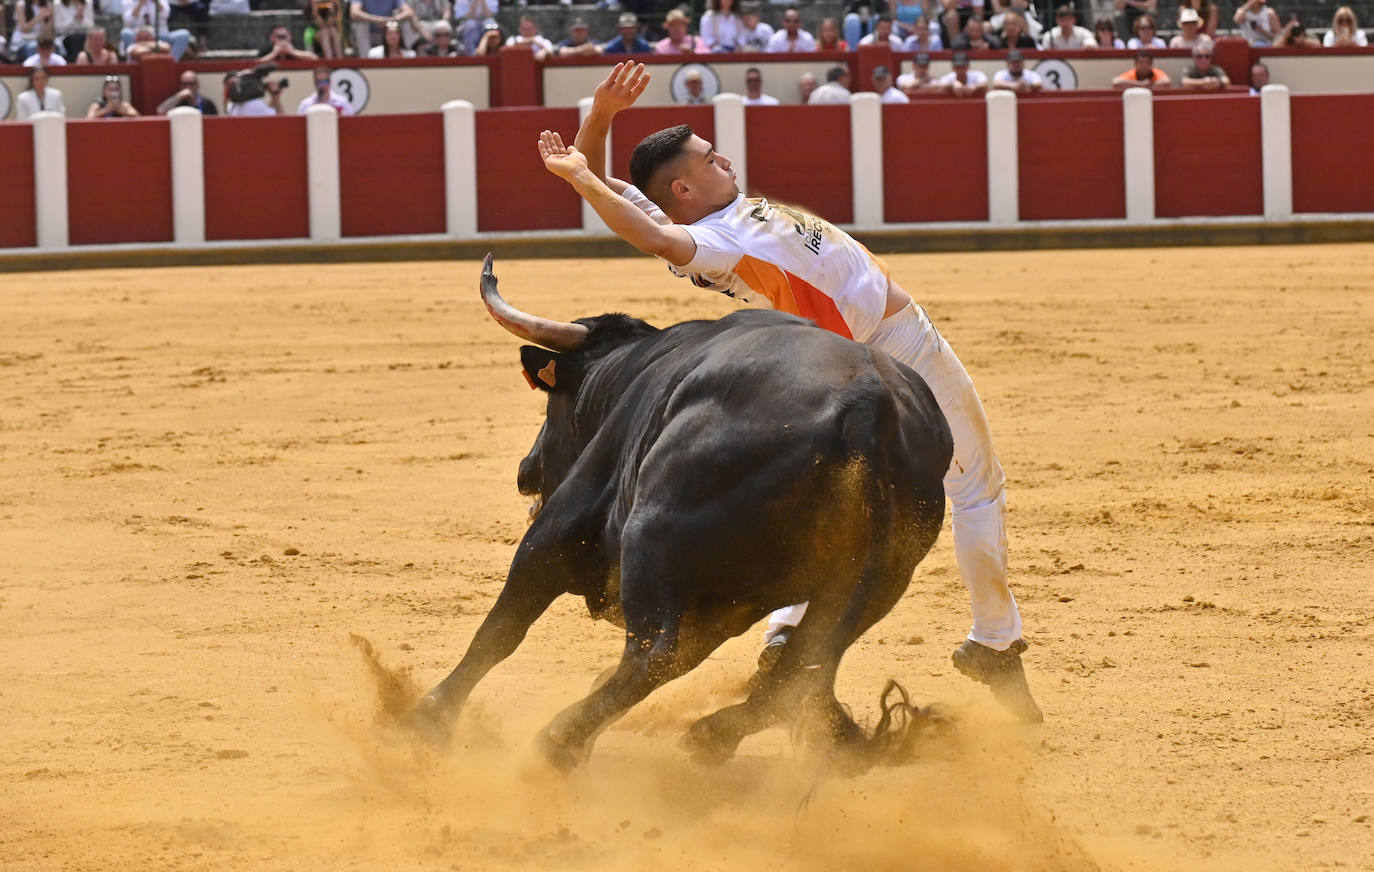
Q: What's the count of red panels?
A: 11